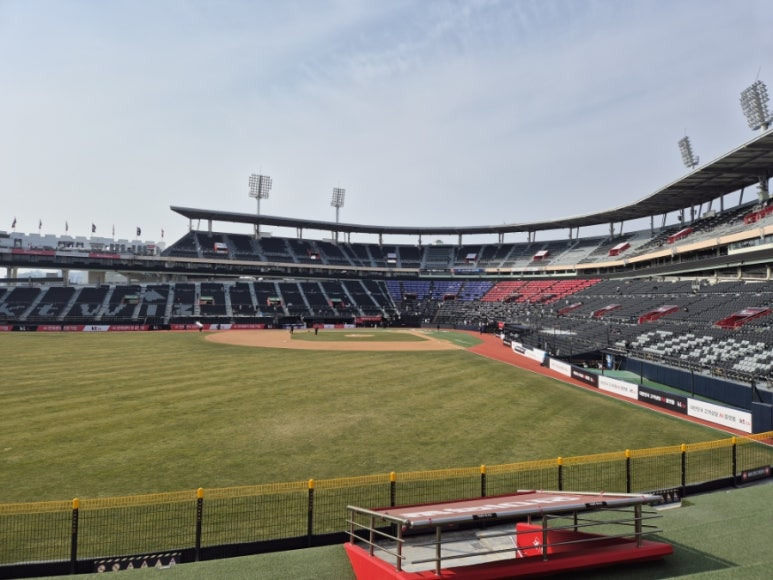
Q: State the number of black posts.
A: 9